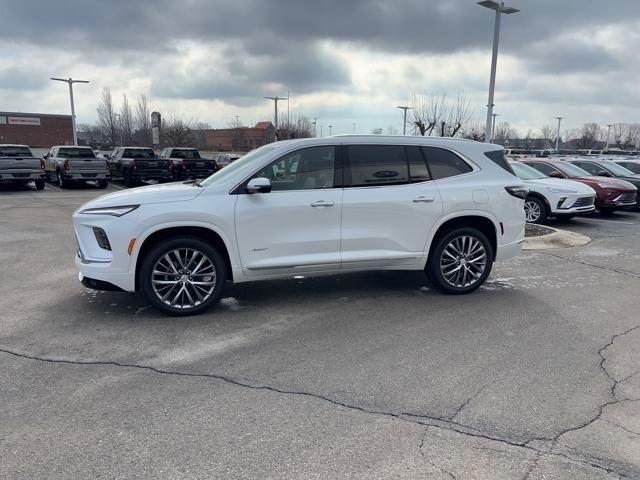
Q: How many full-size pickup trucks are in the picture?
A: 4